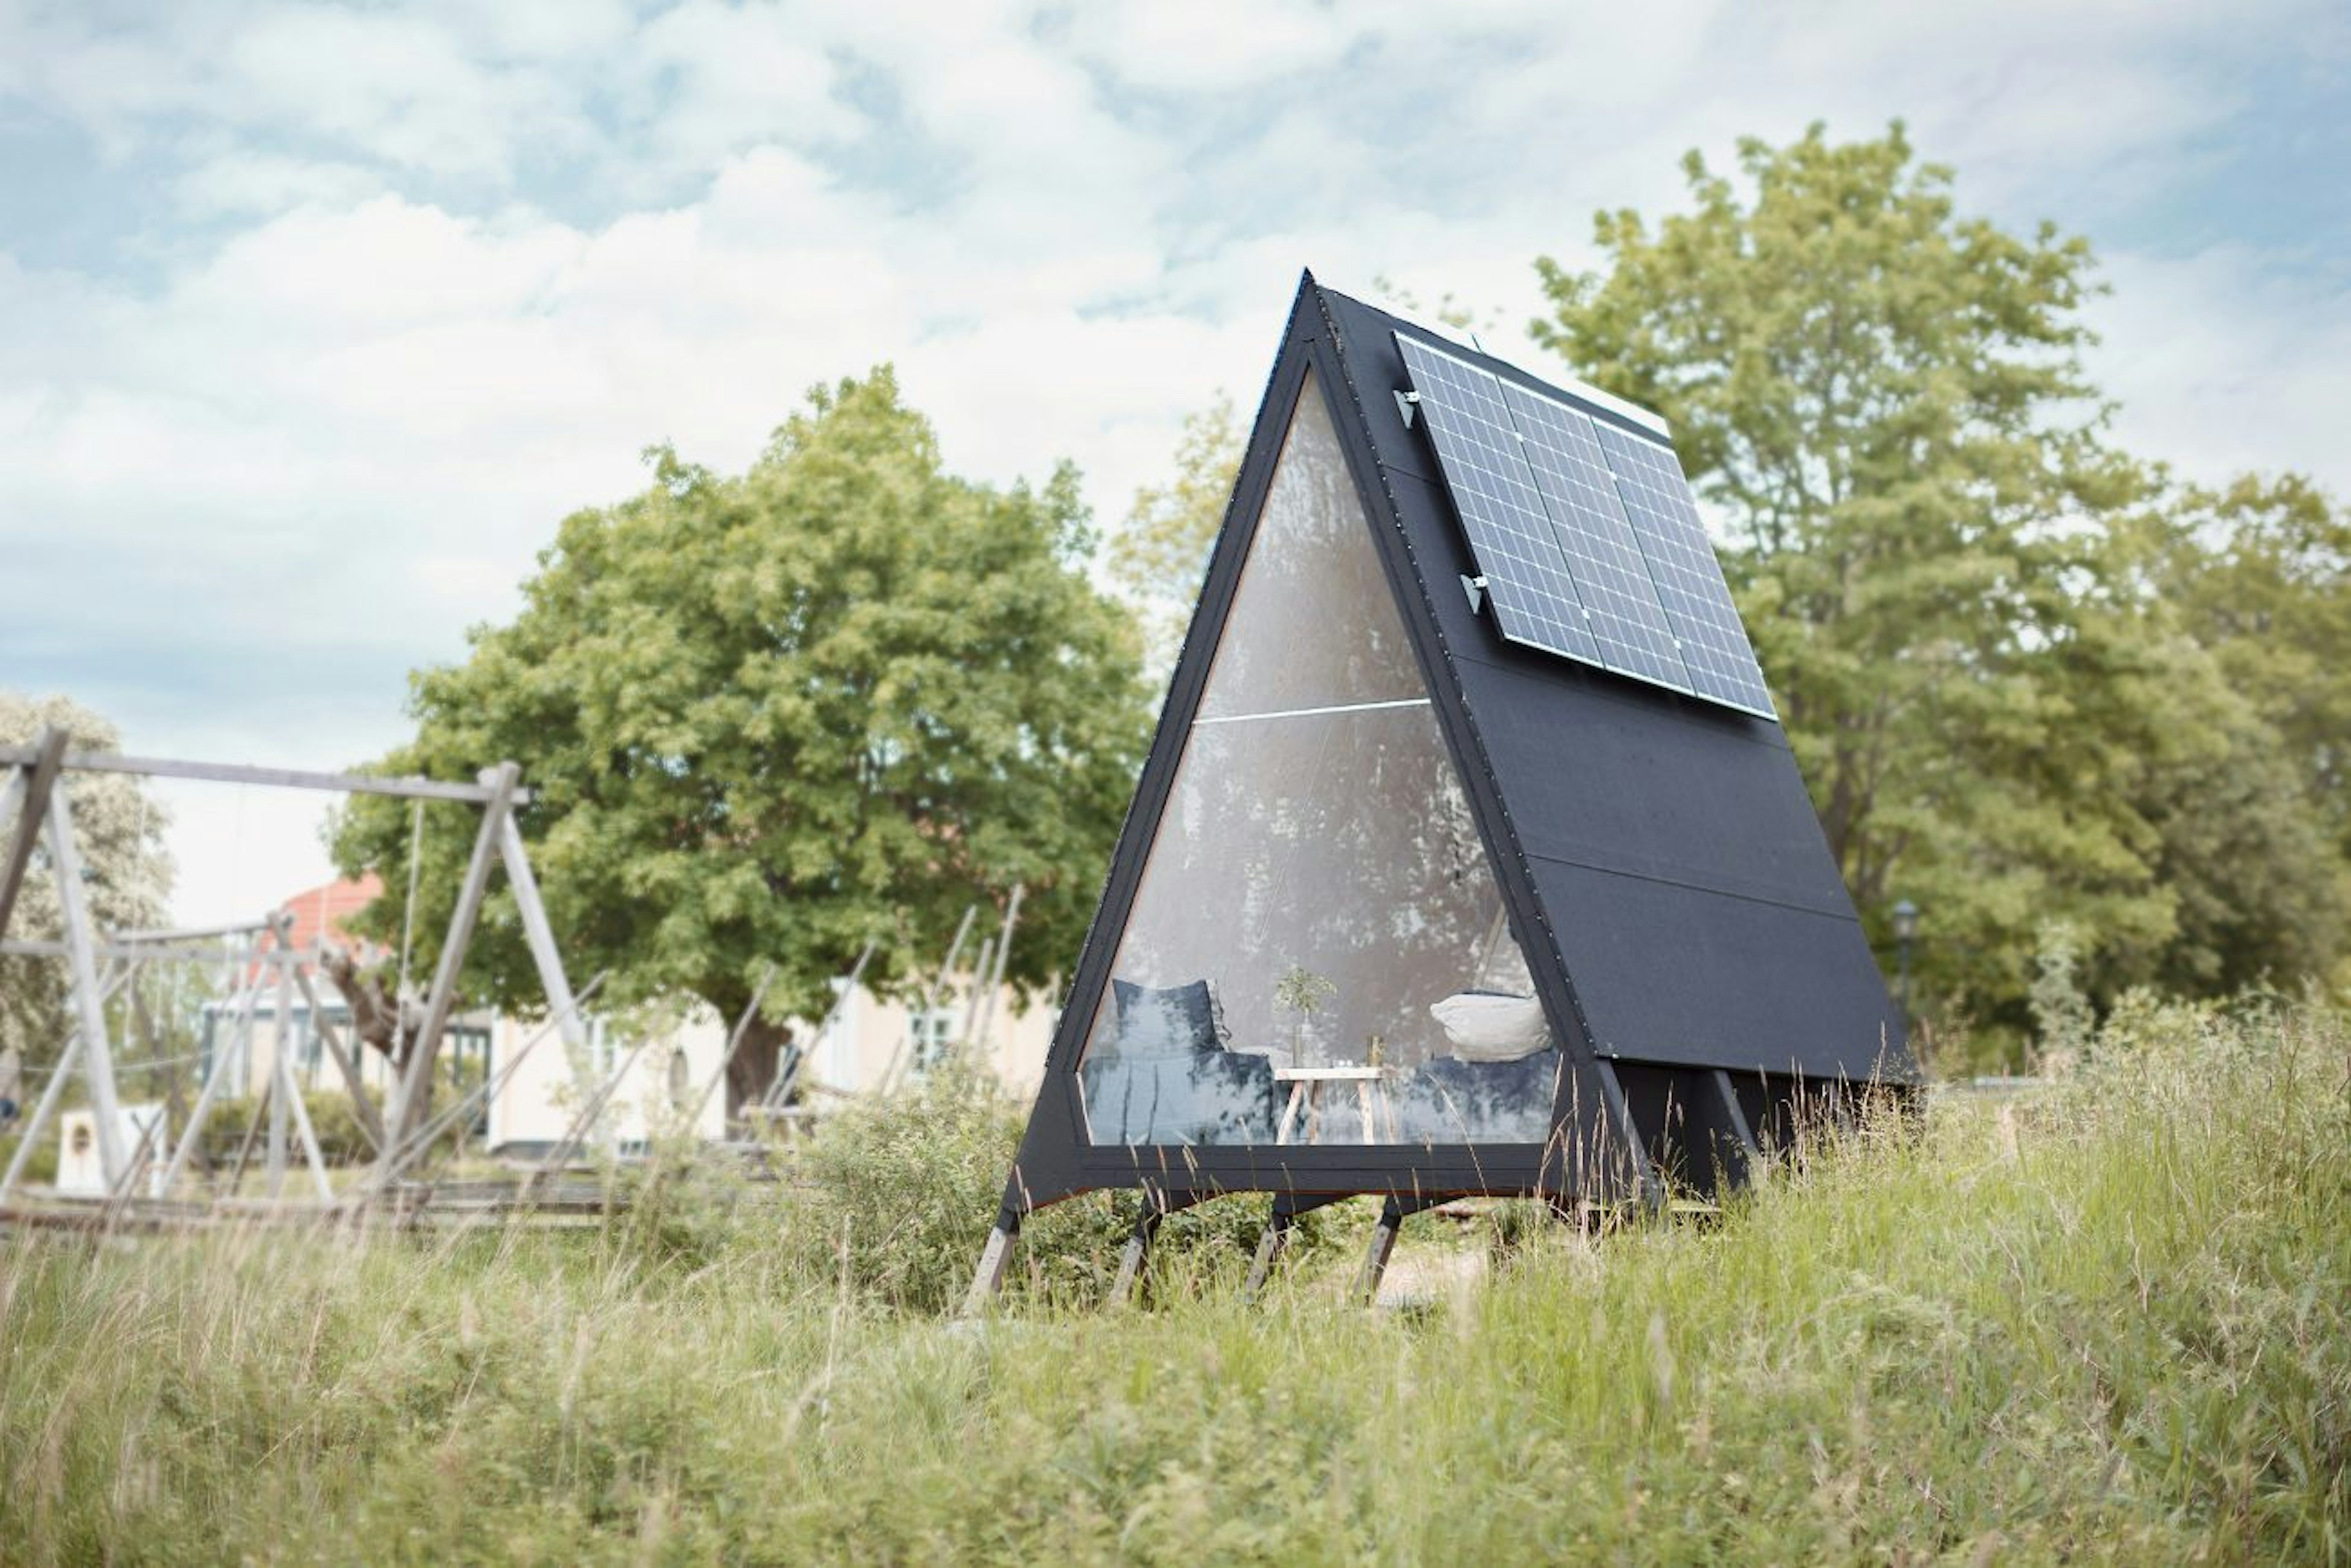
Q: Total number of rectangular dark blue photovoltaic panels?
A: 3